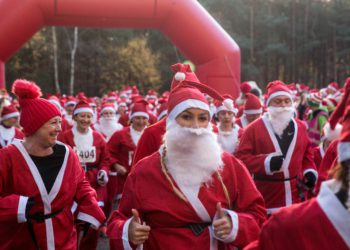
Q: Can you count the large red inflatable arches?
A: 1